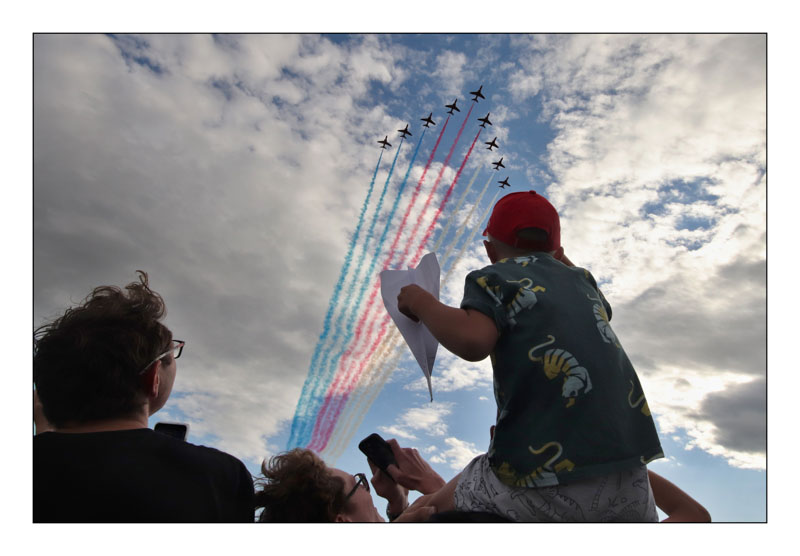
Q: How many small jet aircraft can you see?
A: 9